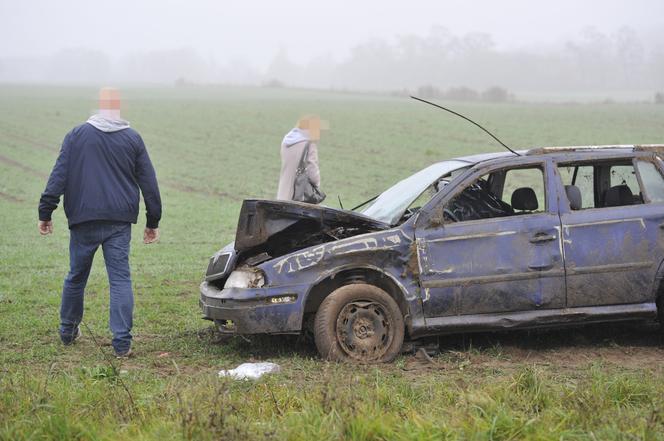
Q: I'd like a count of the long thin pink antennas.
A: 0